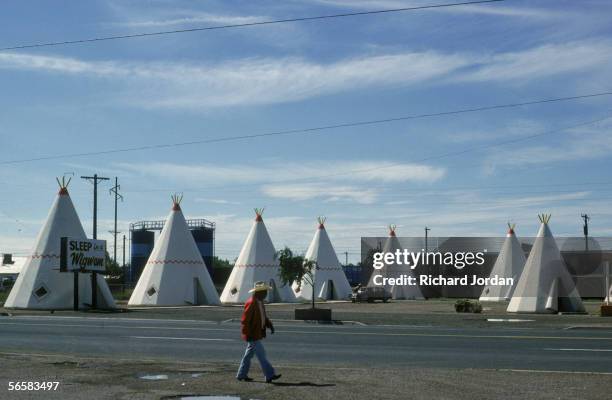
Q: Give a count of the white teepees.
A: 7